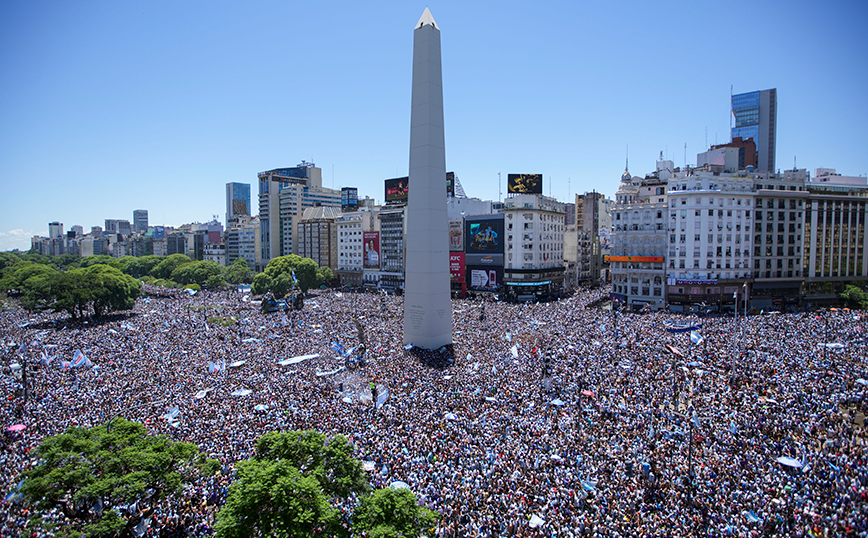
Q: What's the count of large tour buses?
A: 0